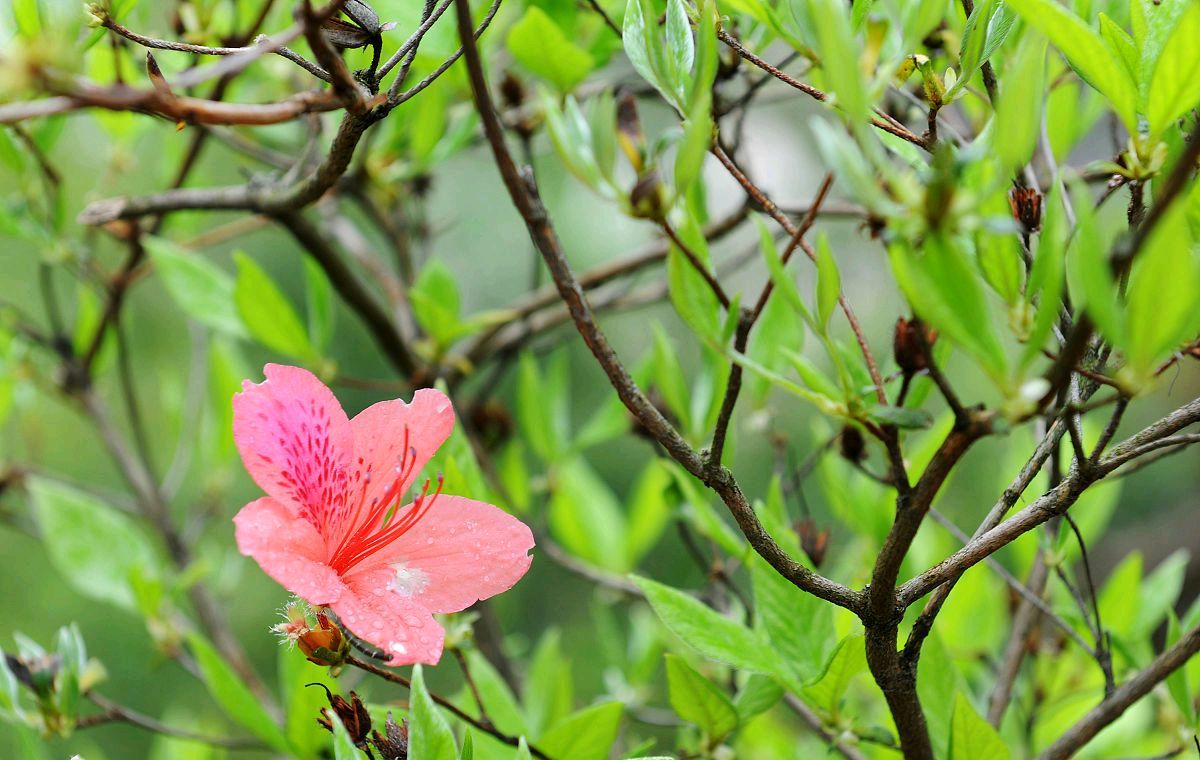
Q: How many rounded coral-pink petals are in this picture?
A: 5